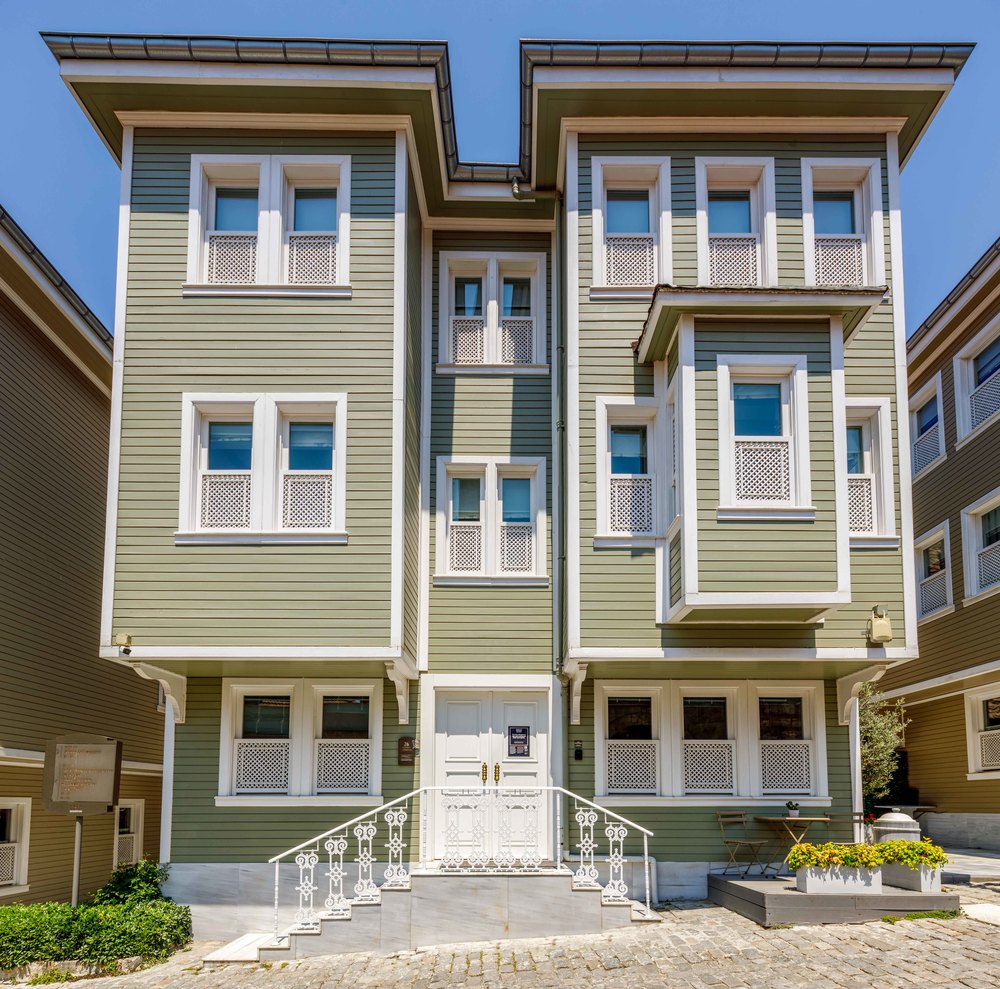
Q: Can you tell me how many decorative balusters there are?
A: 10